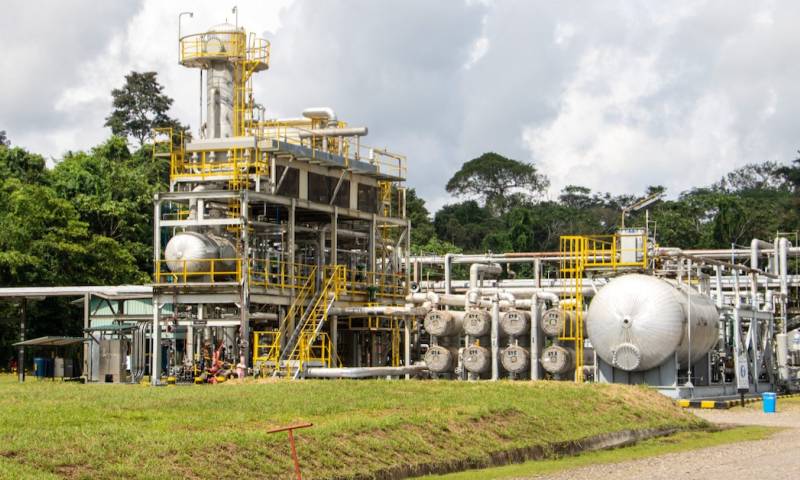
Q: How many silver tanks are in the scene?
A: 10